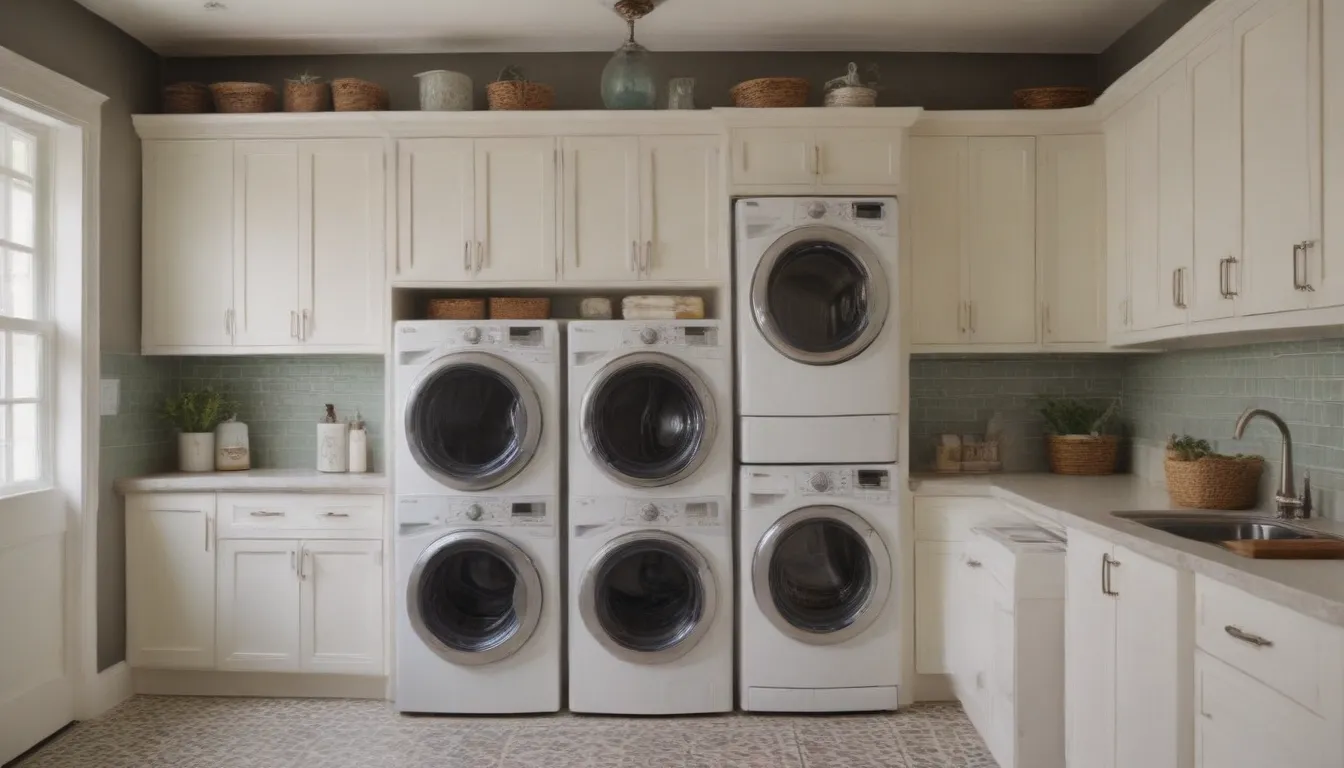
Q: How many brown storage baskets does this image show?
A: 11